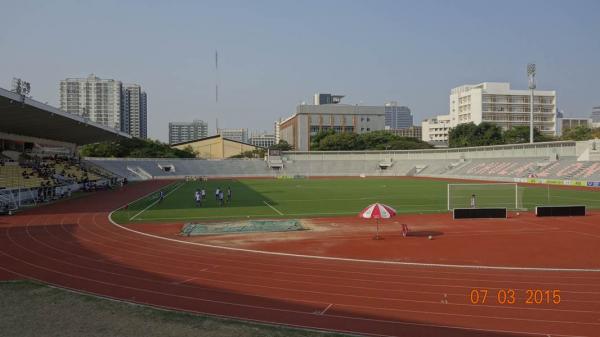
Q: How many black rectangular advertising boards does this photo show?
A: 2